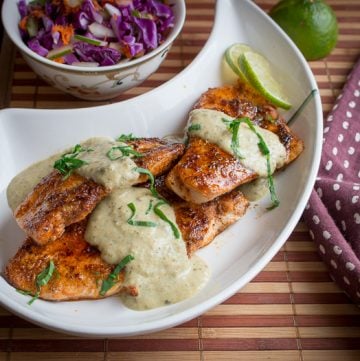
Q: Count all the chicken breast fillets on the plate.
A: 4